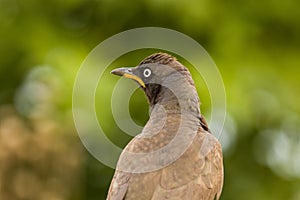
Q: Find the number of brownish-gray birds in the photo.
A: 1